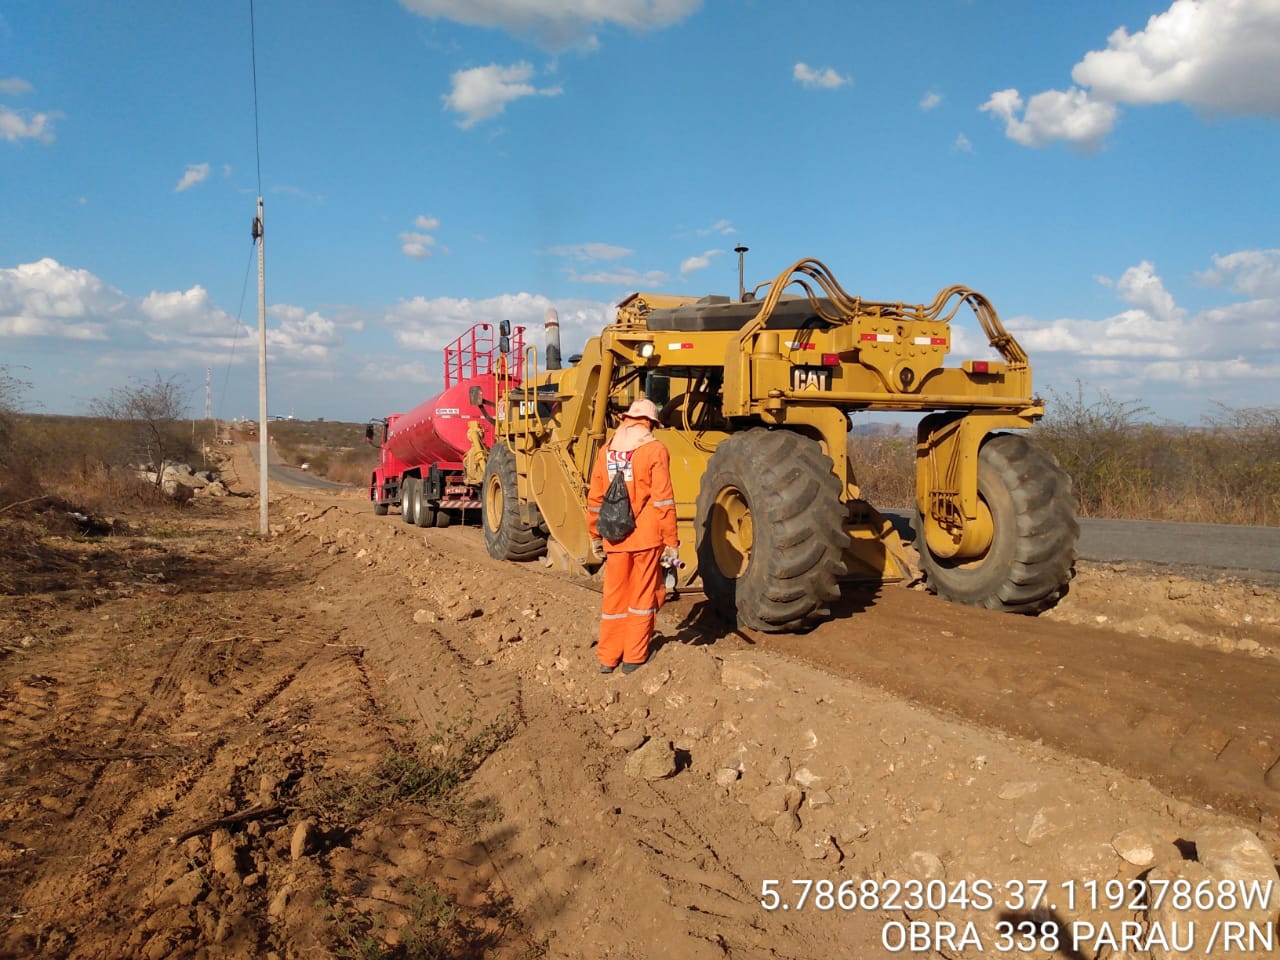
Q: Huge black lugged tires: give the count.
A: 3